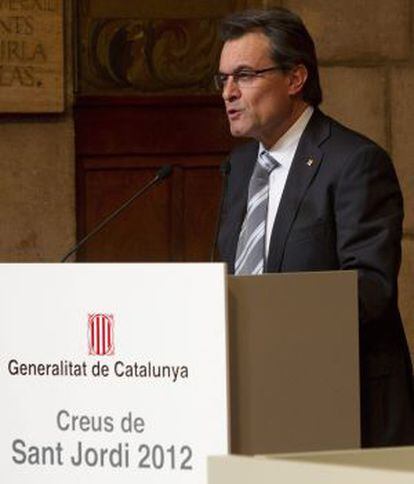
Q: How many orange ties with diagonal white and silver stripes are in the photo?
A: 0